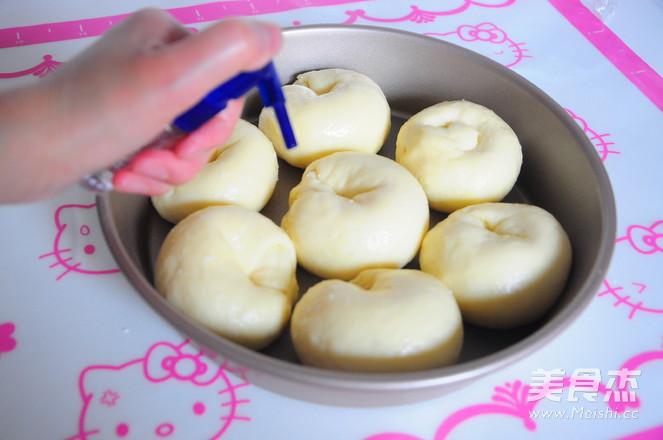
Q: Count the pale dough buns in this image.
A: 7